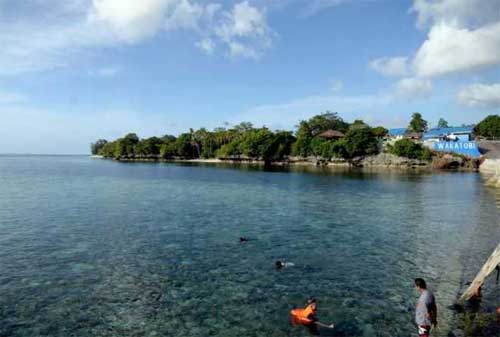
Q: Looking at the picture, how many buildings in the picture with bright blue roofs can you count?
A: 2